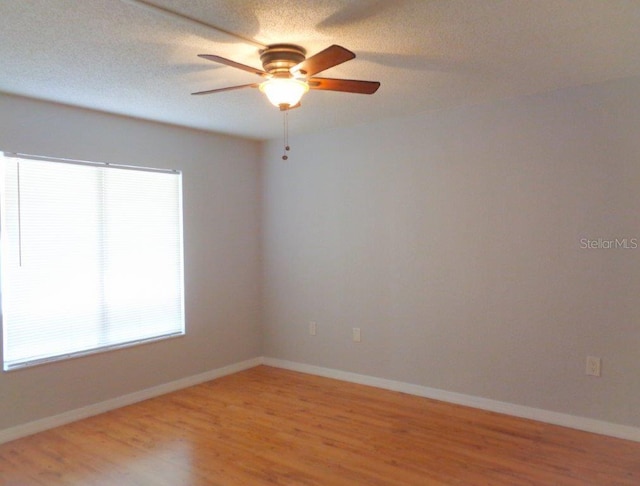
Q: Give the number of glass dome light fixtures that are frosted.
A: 1